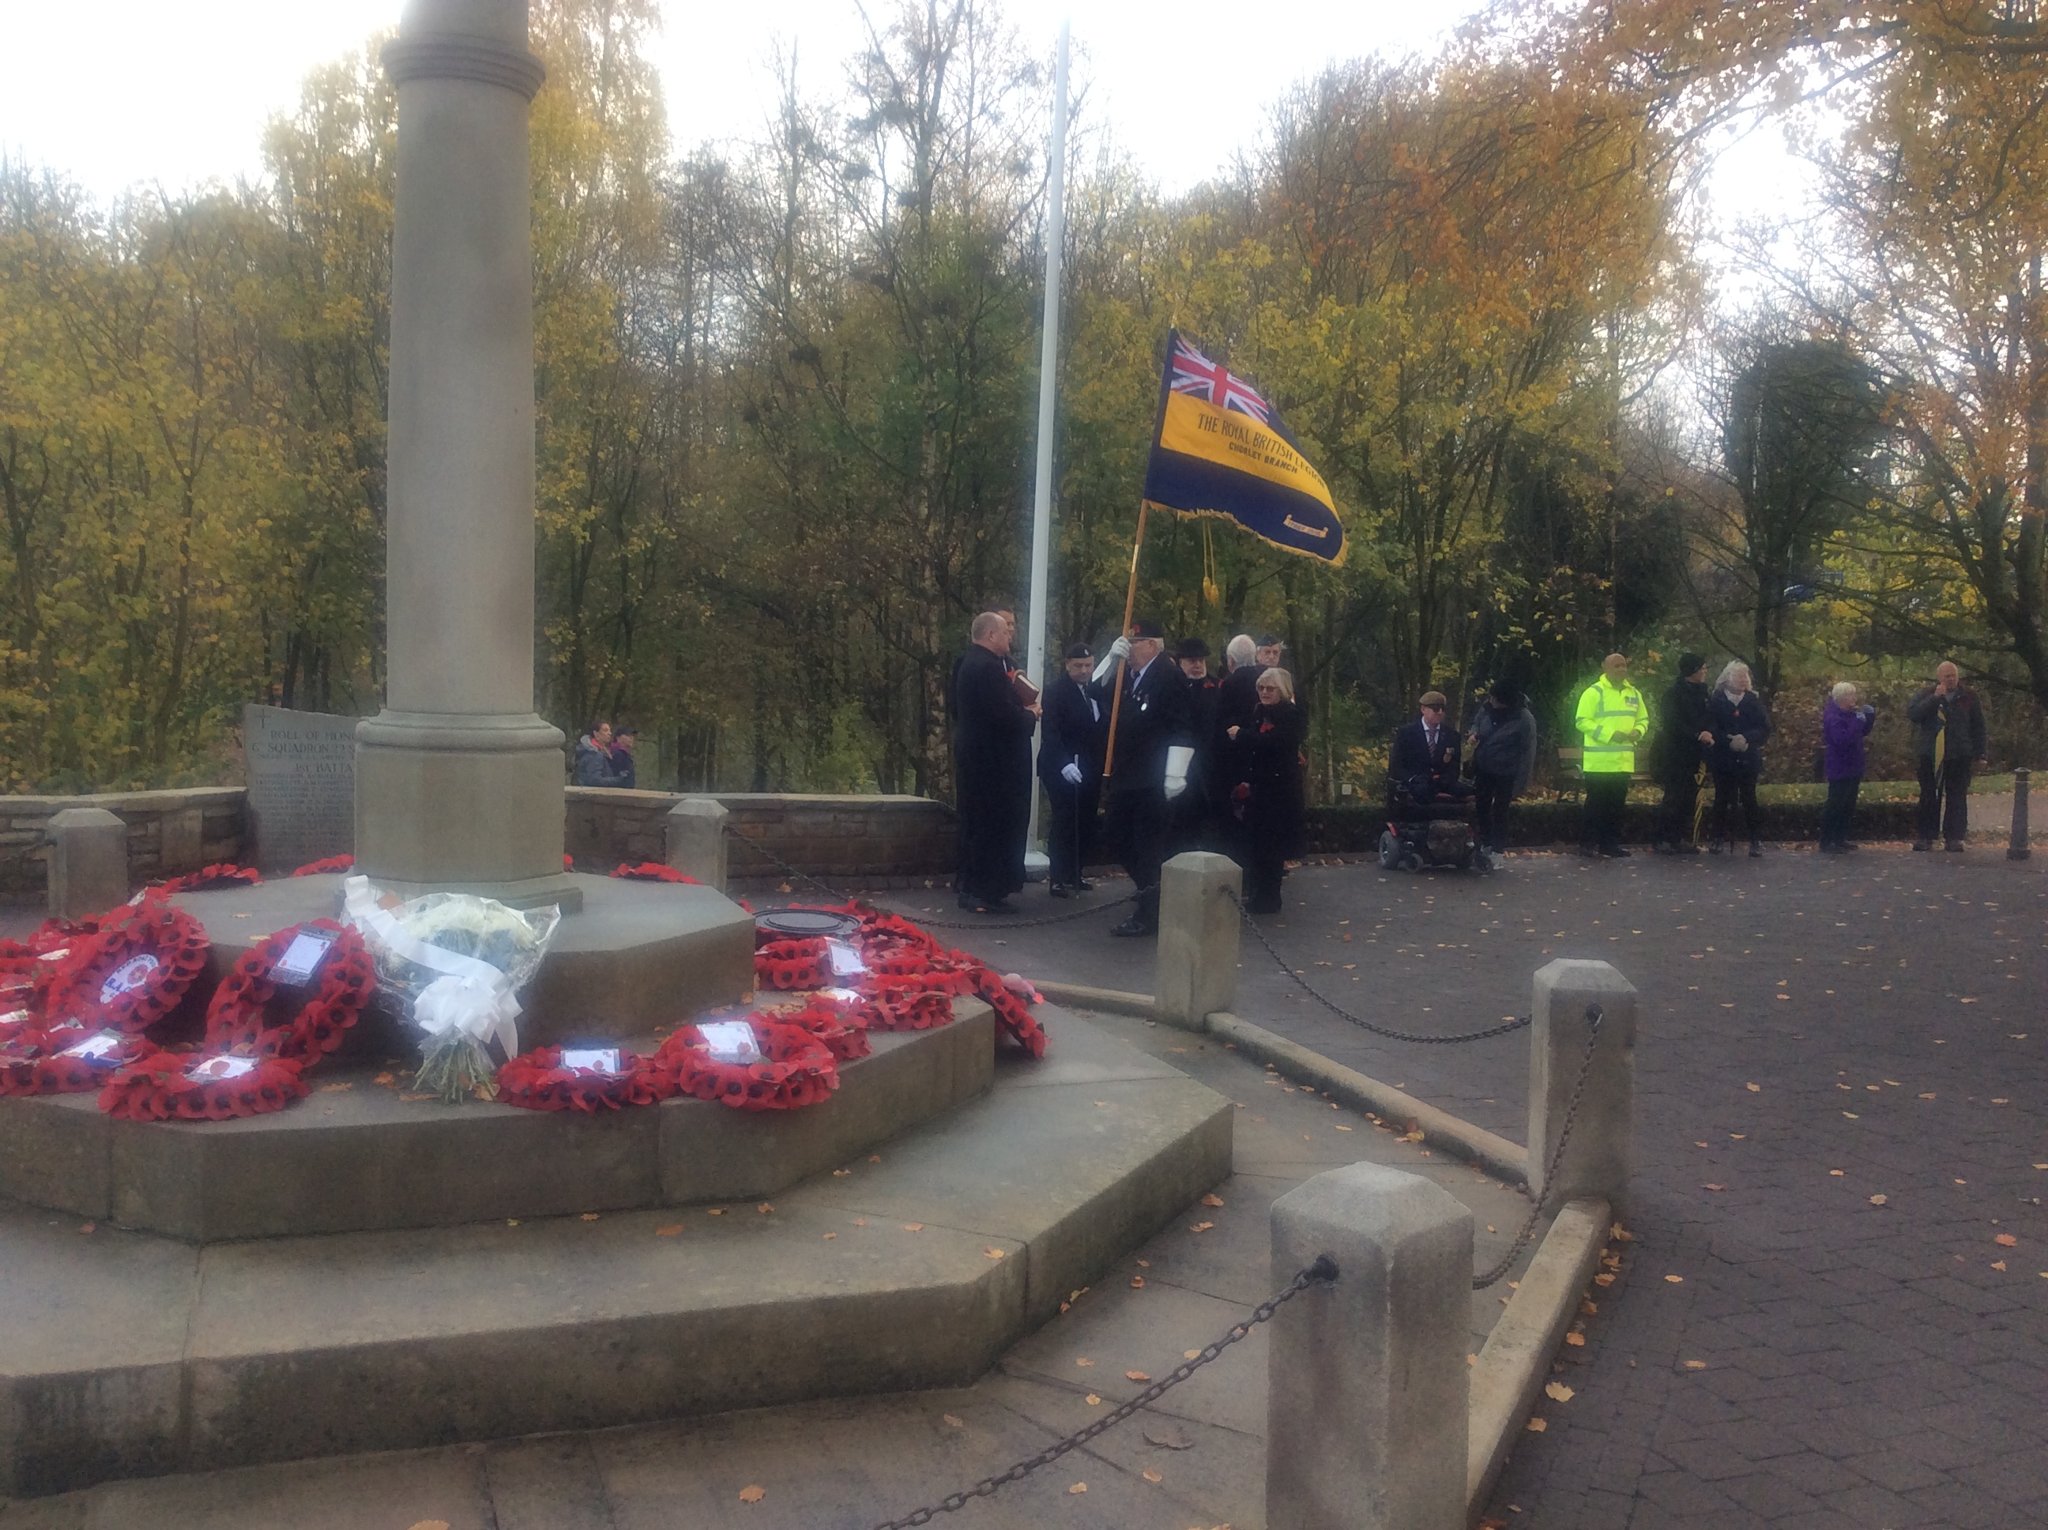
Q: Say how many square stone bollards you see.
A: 5